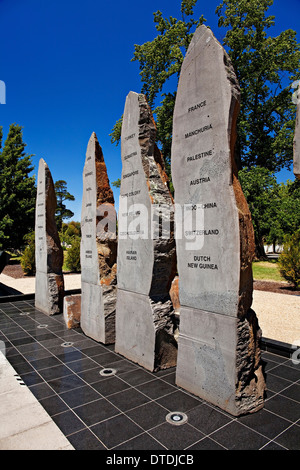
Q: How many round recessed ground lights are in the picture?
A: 5